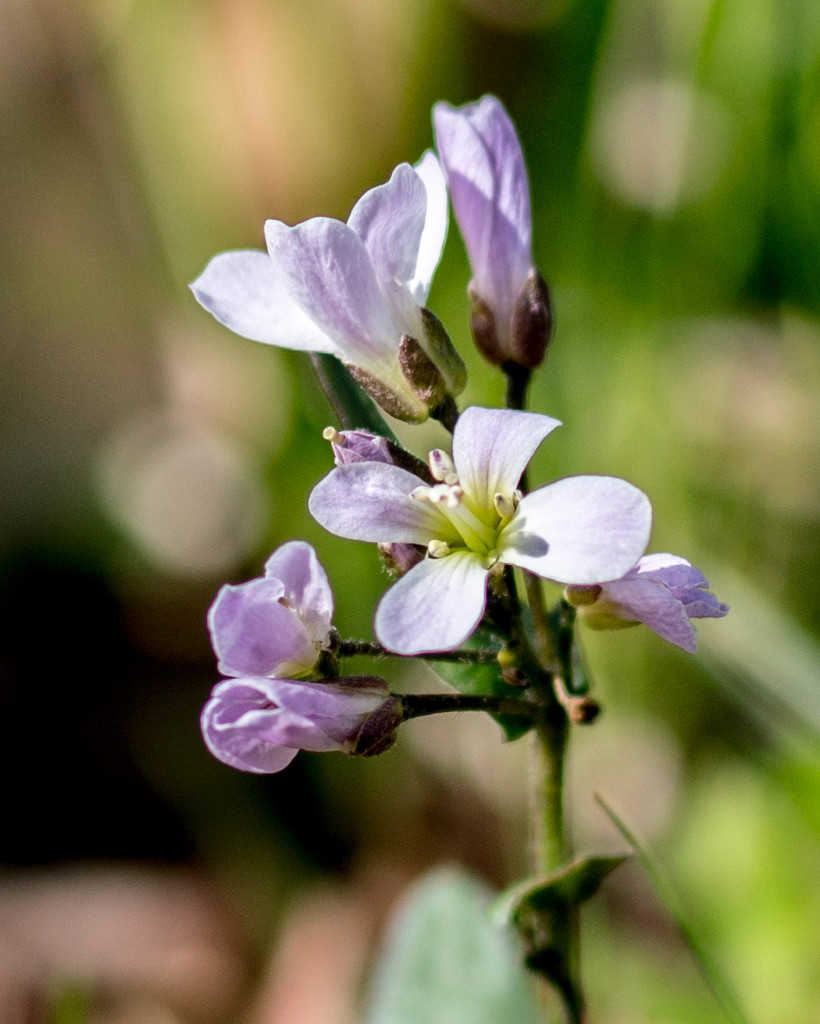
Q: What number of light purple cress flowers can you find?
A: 6